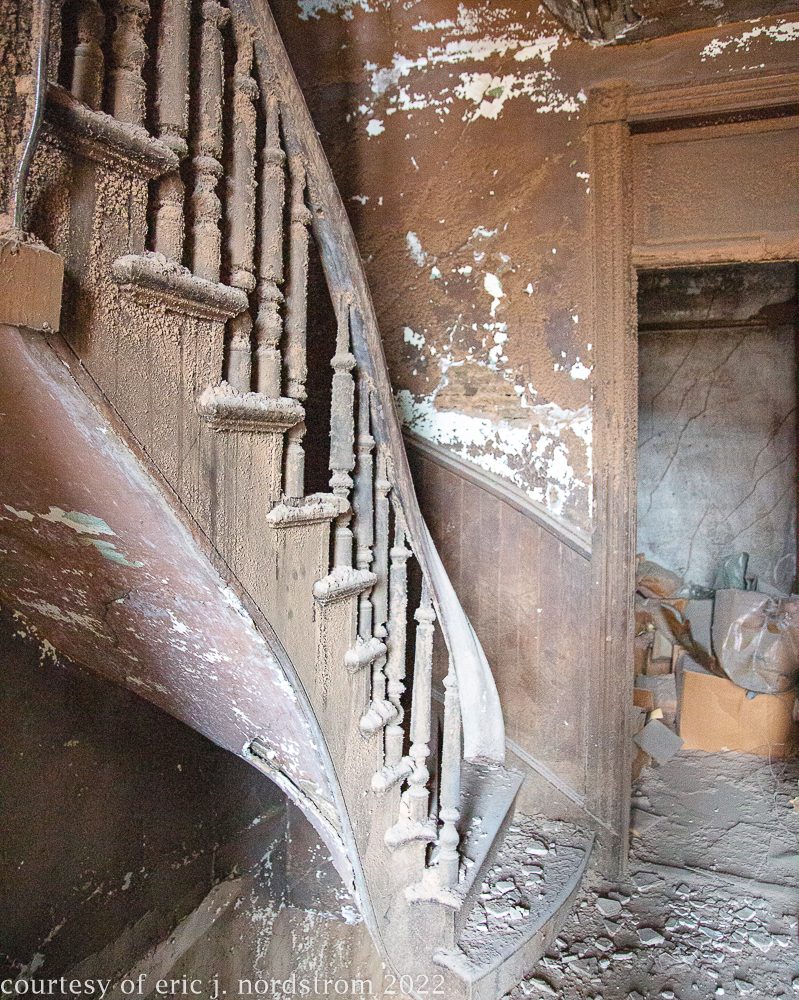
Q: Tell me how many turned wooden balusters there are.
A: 13